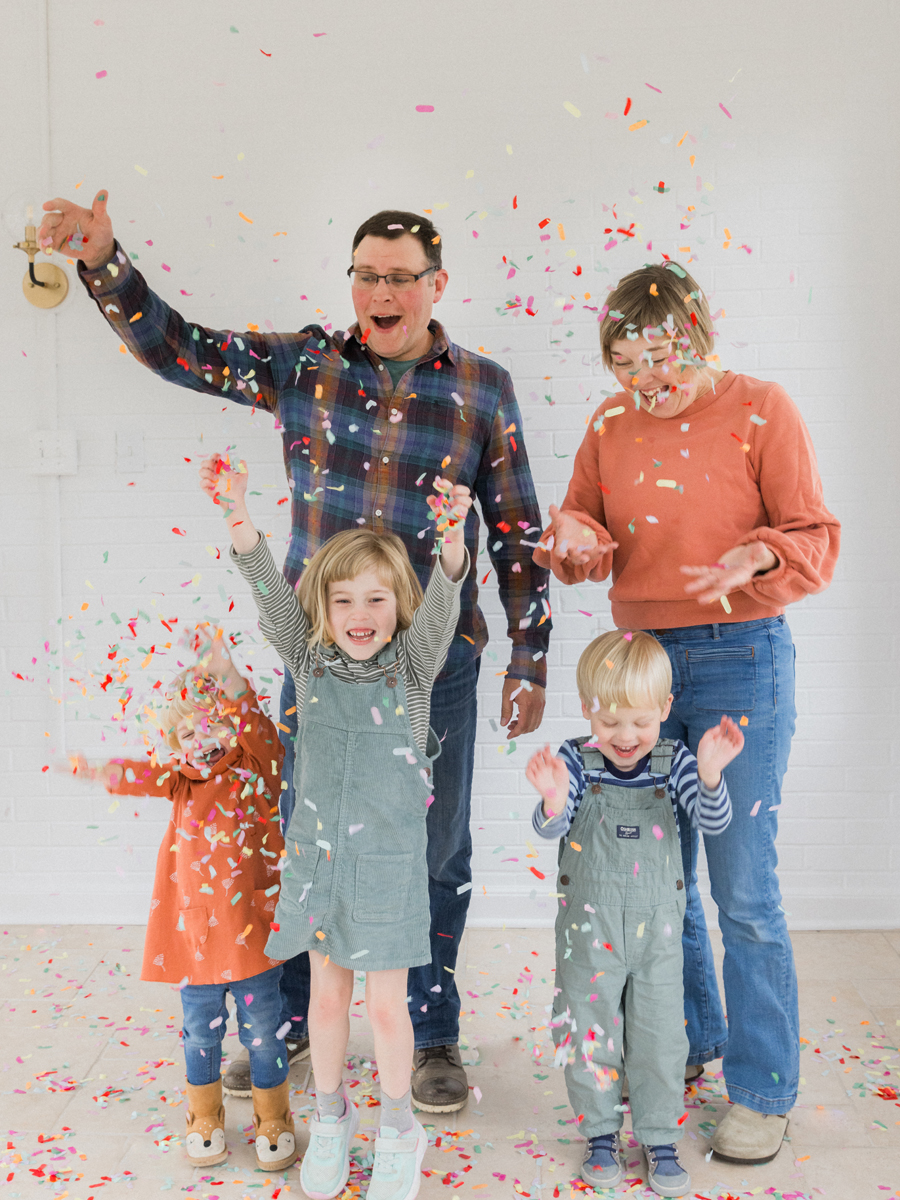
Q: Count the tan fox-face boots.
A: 2